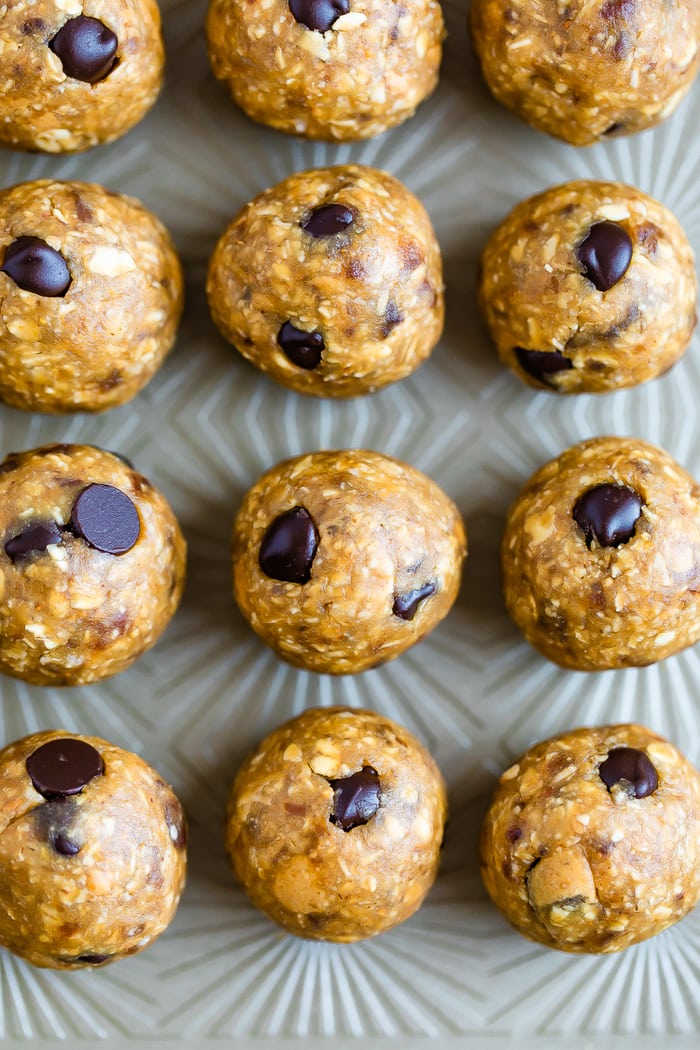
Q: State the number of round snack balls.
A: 12